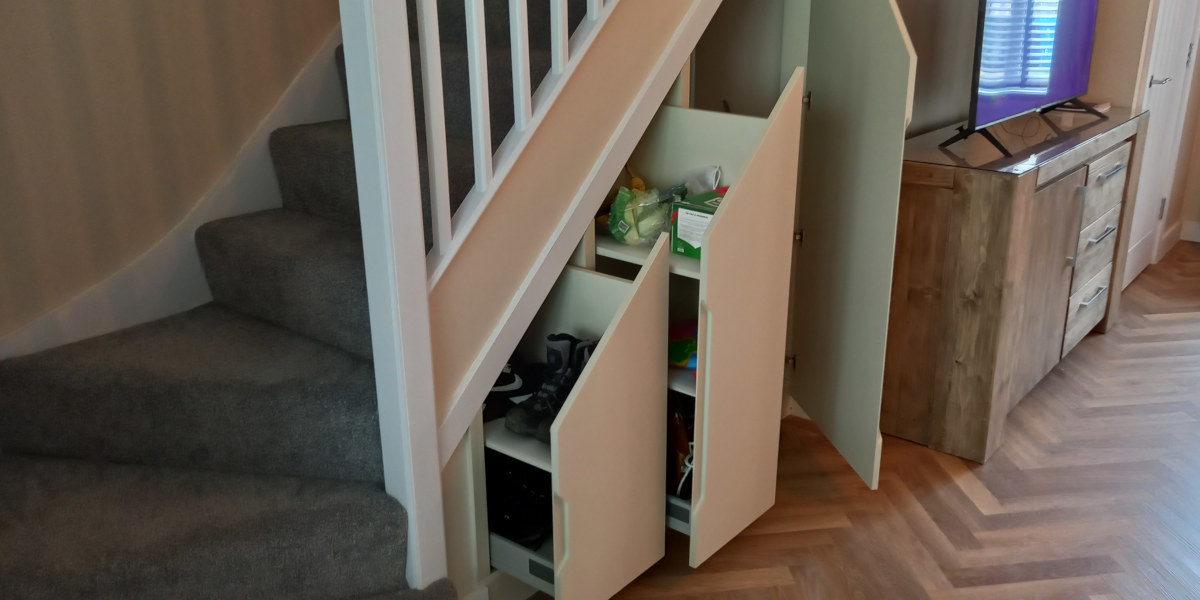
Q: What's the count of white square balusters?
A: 5